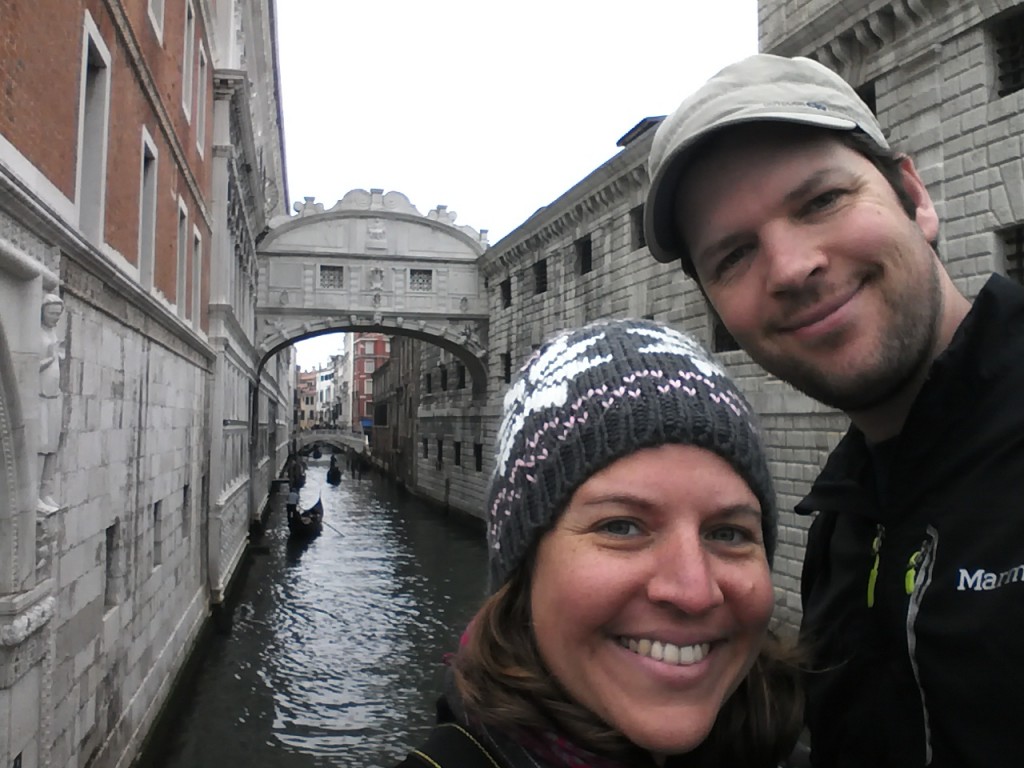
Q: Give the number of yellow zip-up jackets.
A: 0